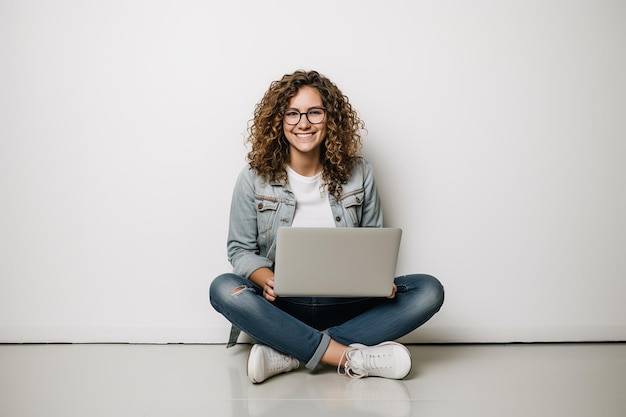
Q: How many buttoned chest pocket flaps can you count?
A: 2